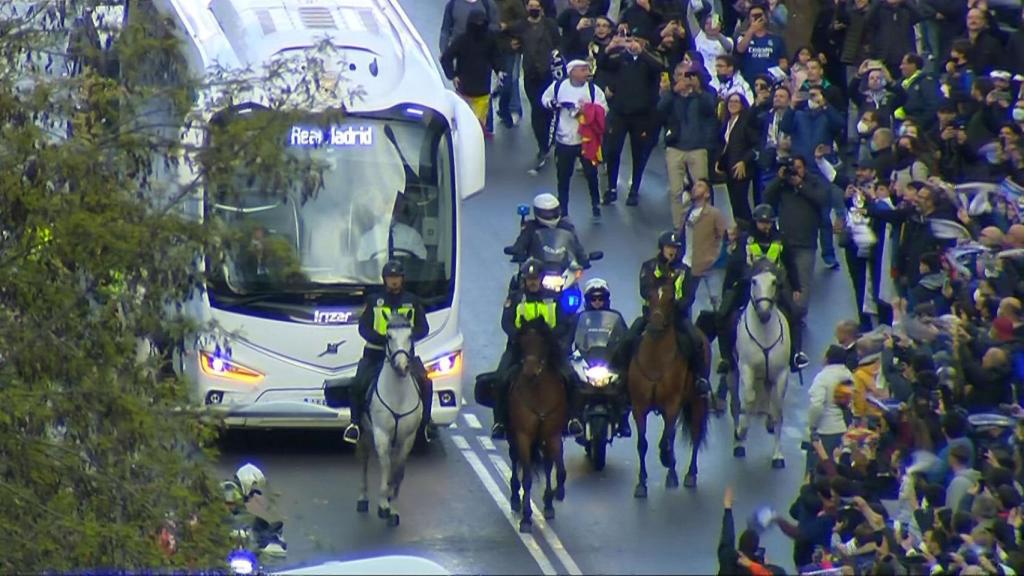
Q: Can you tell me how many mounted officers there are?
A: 4